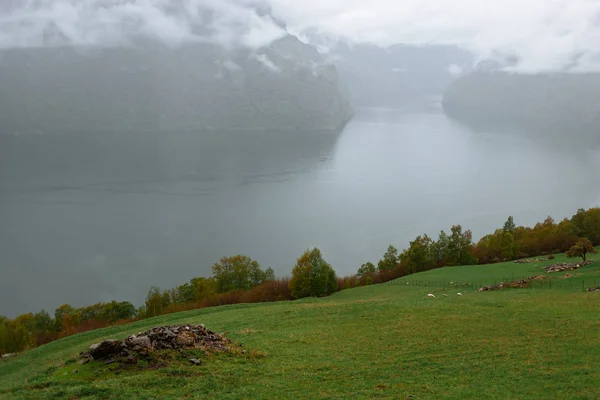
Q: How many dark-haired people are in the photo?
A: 0